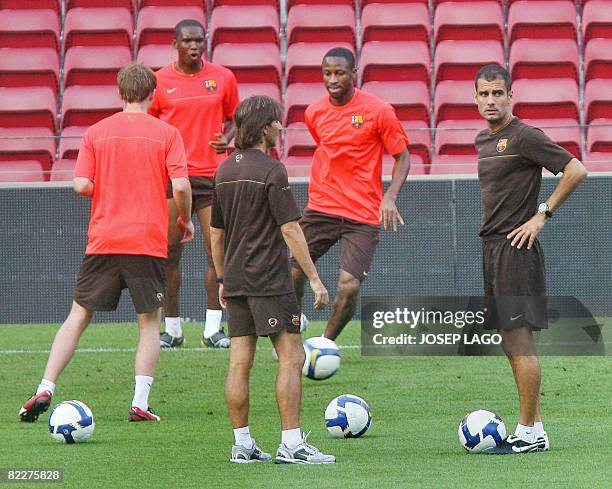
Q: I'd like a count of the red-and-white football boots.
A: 2